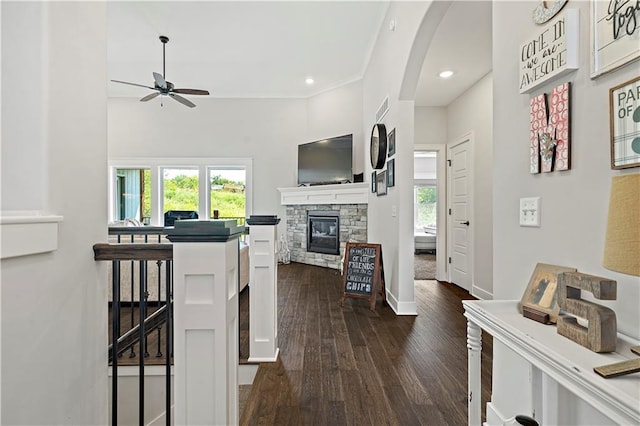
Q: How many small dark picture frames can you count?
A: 4